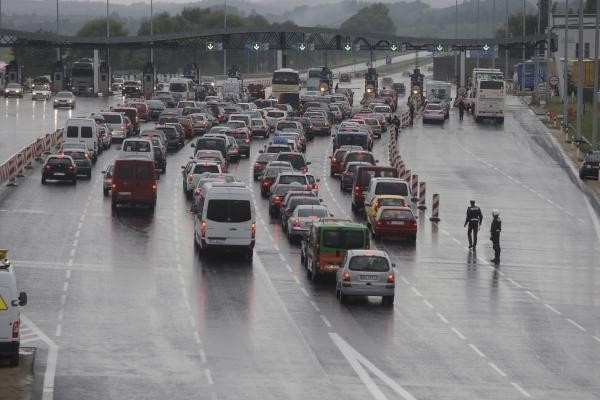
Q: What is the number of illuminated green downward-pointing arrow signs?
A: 7